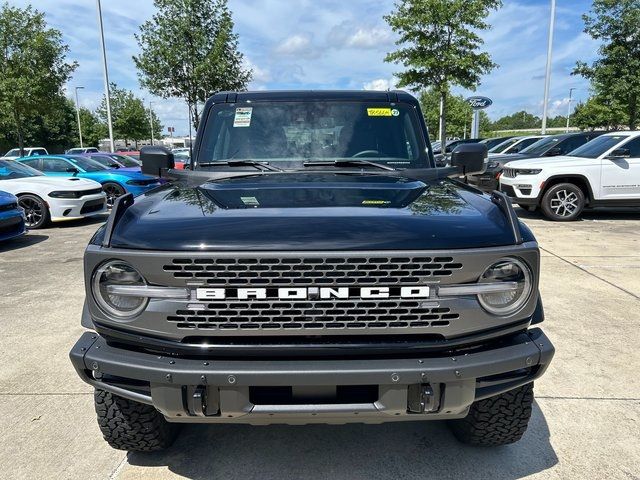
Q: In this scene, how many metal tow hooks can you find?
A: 2